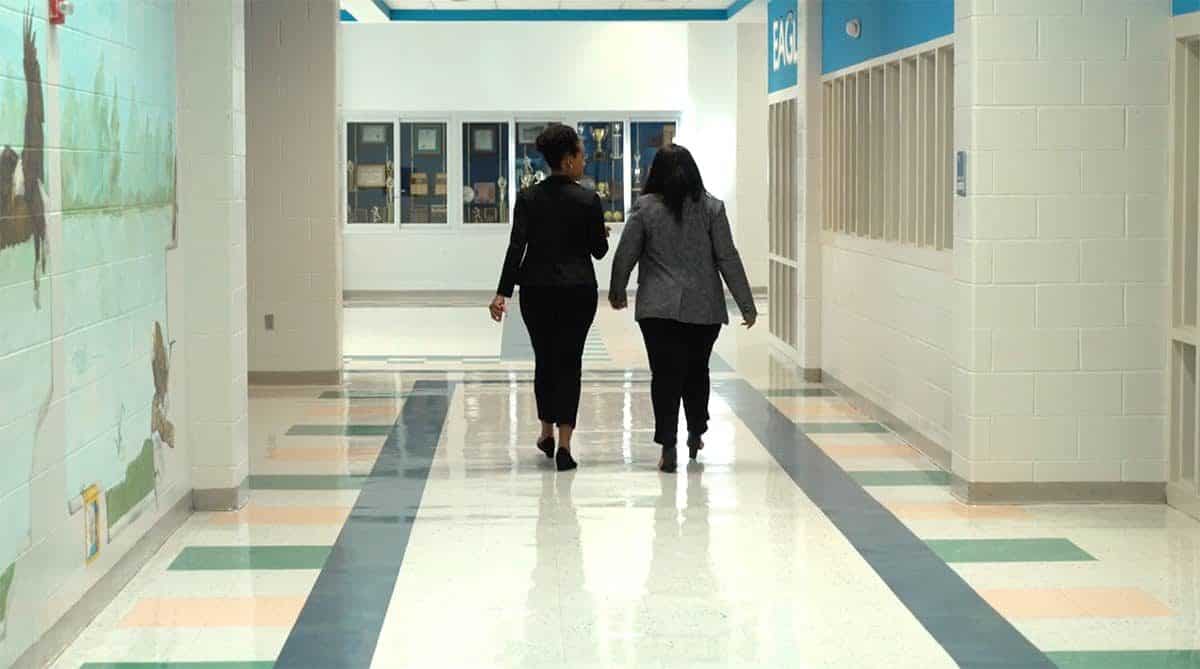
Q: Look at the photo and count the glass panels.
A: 6